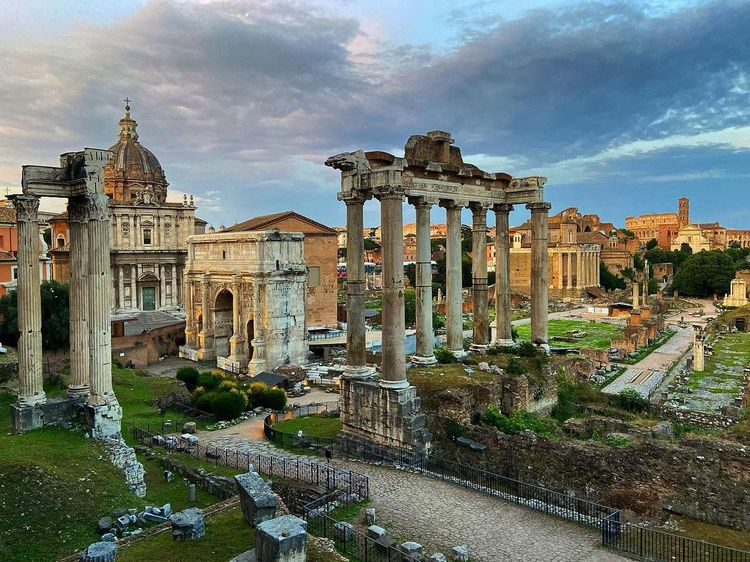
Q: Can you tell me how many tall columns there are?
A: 10